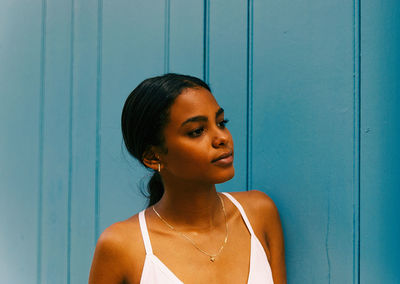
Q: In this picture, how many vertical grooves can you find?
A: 7